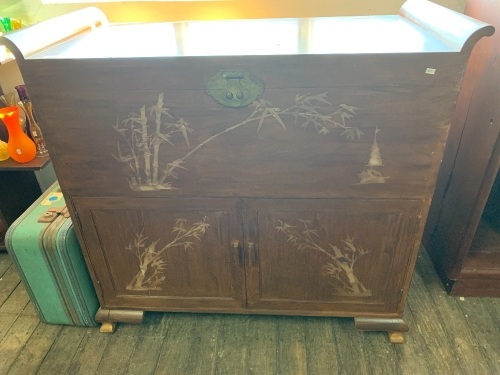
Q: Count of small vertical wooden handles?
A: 2